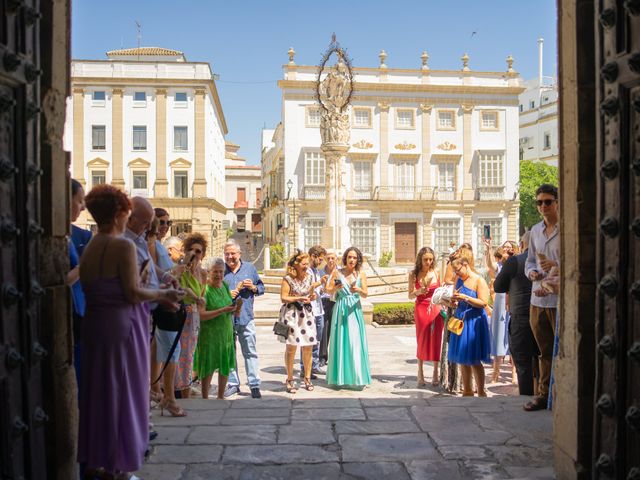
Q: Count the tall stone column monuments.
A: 1